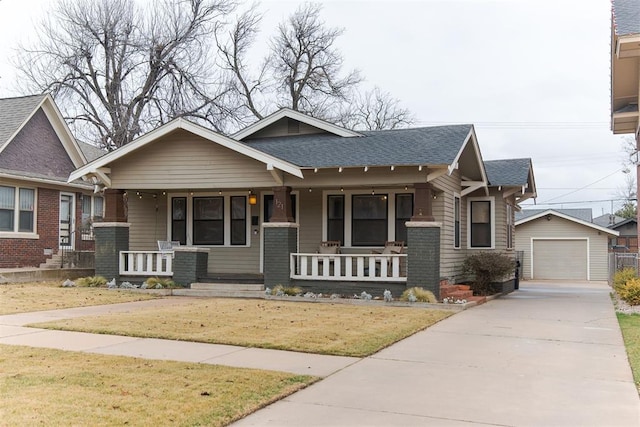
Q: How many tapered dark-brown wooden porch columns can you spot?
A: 3